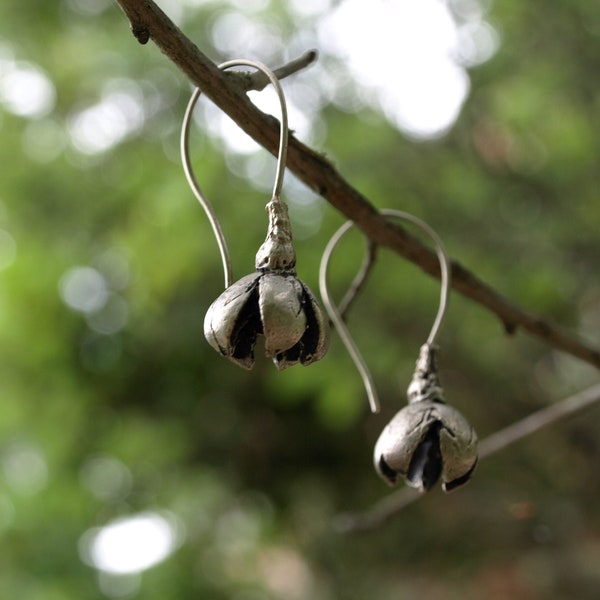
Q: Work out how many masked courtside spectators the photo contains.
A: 0